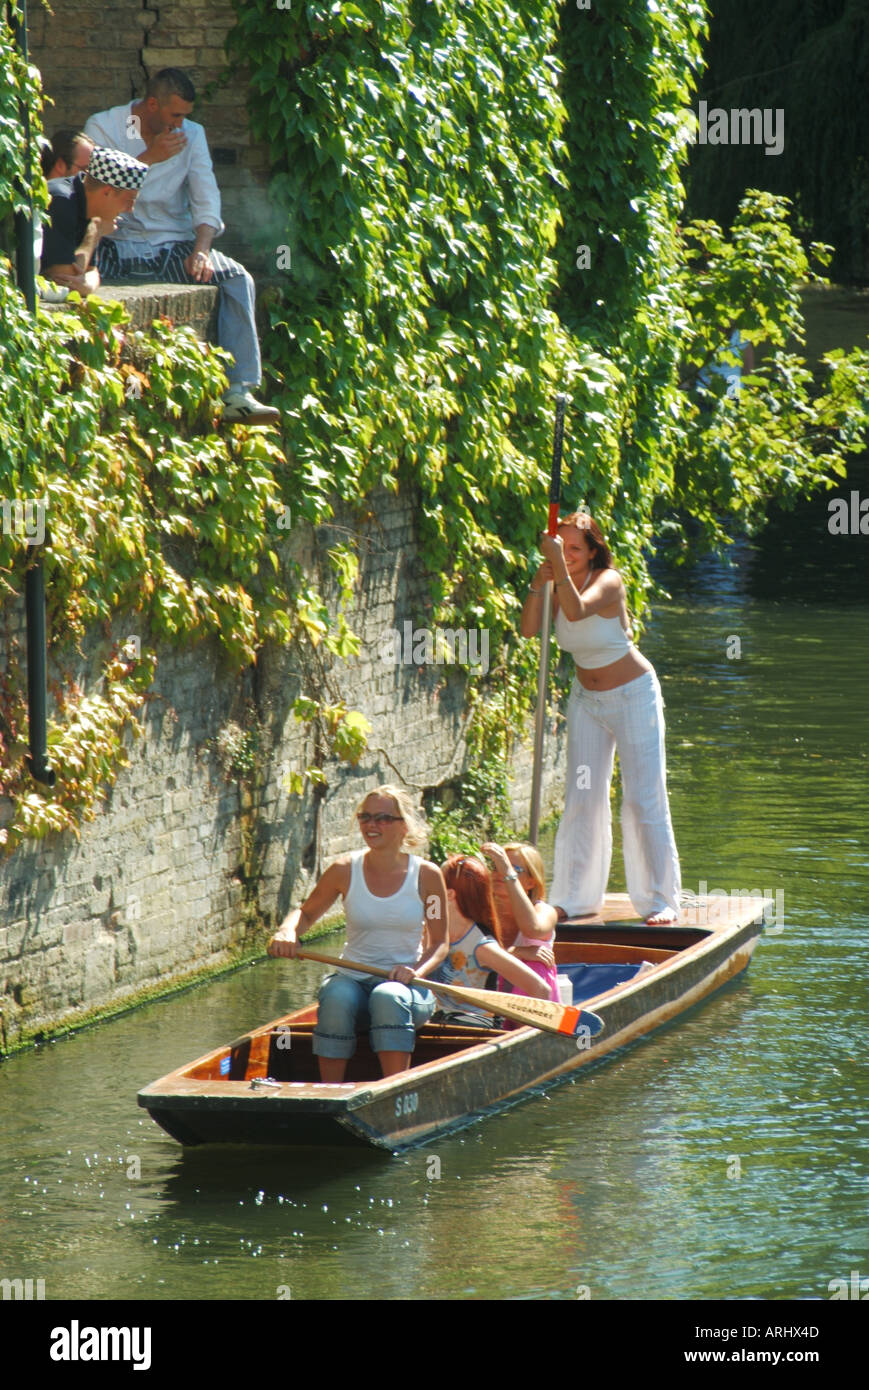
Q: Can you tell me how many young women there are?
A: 4